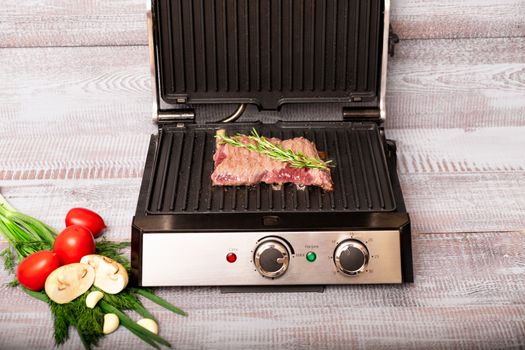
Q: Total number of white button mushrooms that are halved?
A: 2